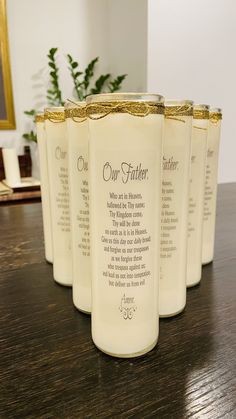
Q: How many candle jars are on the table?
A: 7